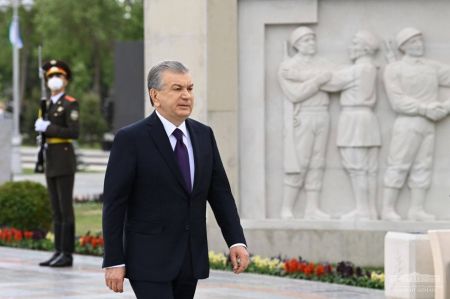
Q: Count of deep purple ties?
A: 1